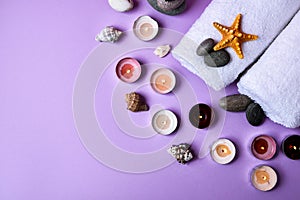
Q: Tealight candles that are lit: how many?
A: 9